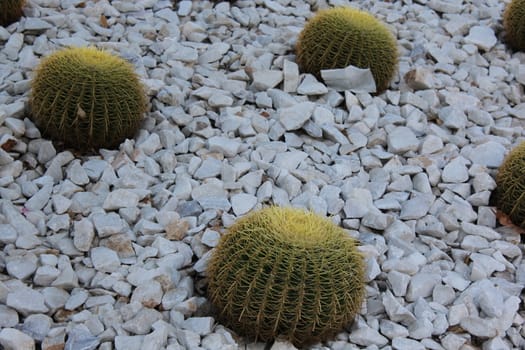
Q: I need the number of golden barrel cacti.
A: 6